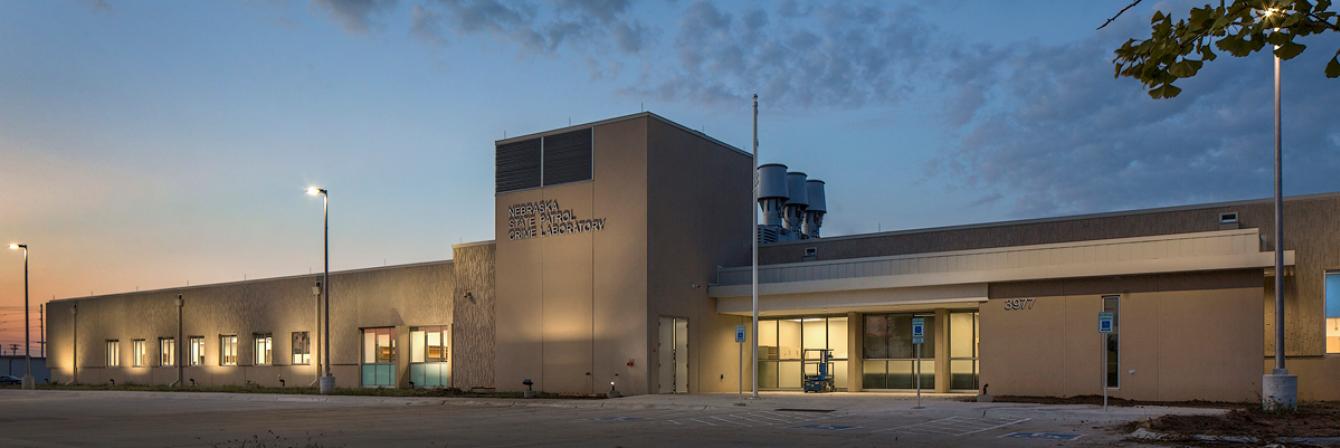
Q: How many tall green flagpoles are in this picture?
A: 0